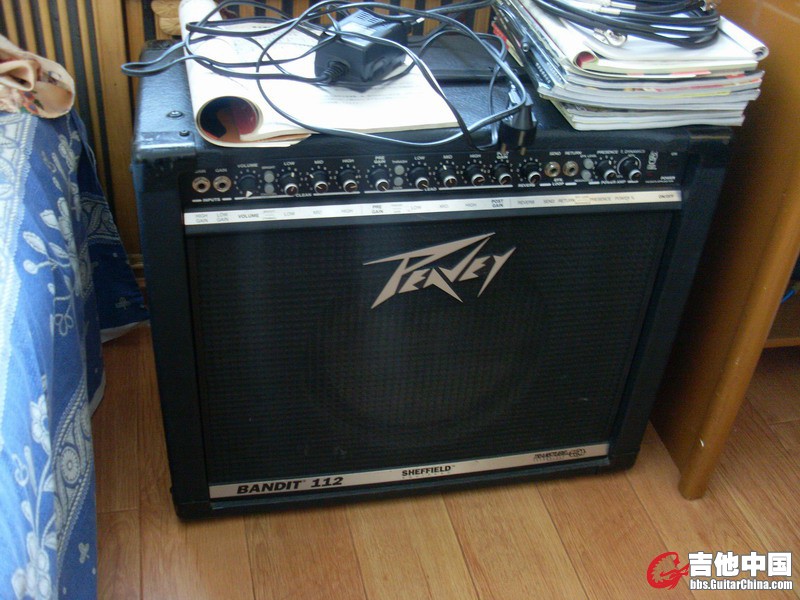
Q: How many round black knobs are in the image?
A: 12